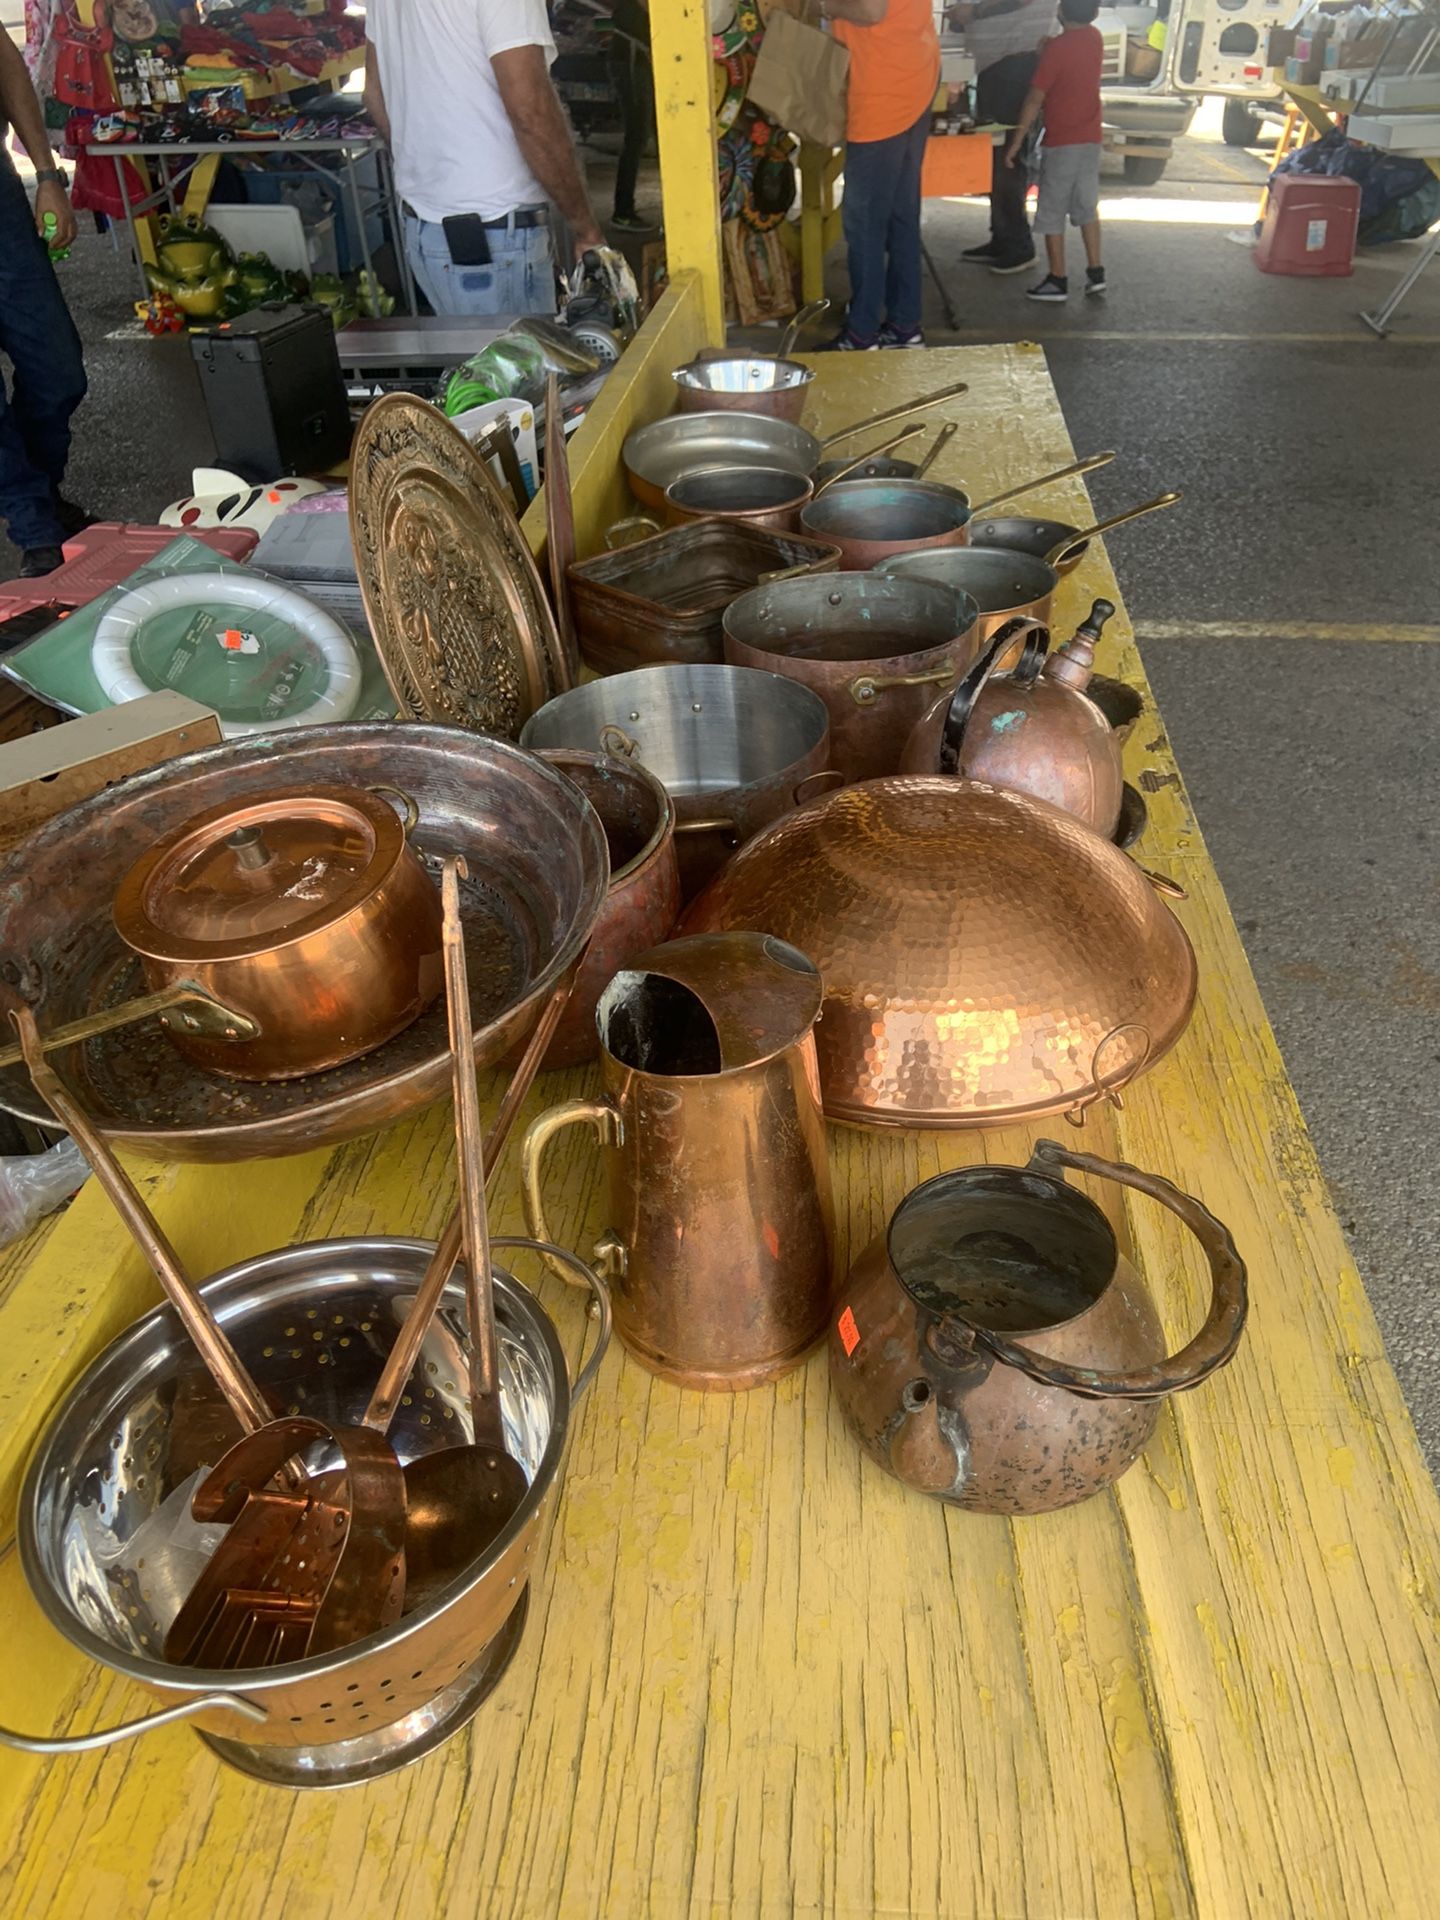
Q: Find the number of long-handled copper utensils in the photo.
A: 3